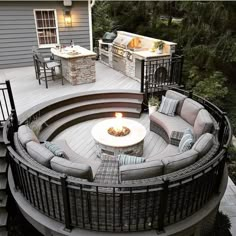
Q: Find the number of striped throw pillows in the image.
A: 4